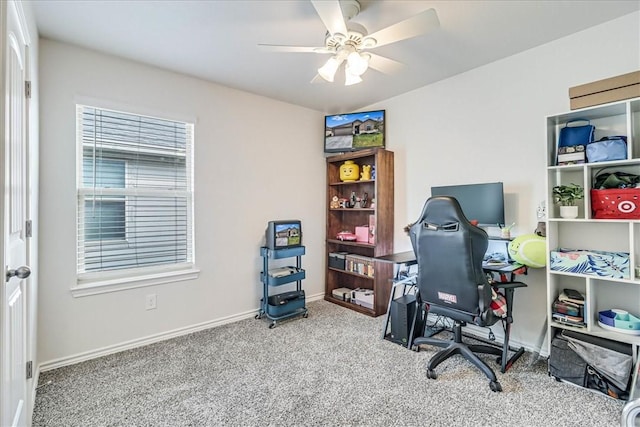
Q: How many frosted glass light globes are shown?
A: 3